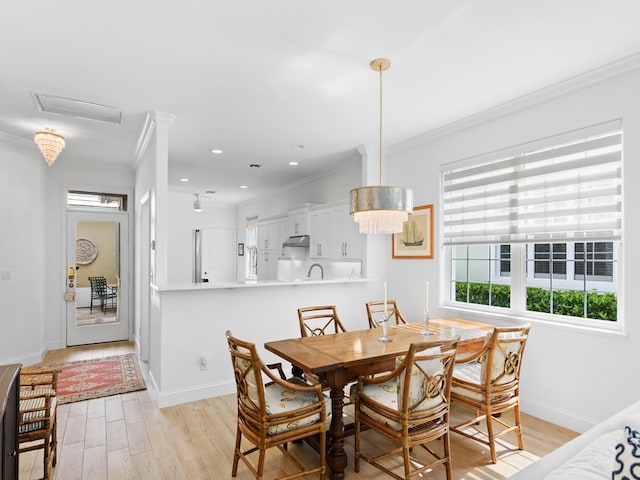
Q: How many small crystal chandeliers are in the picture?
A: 1